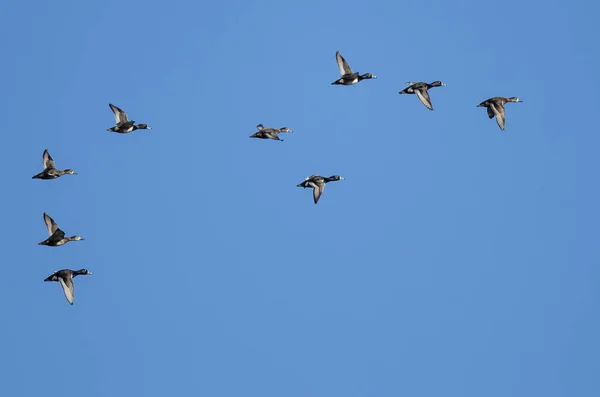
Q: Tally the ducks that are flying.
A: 9